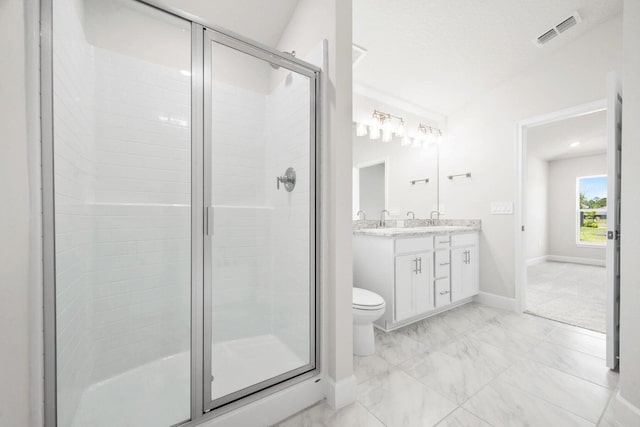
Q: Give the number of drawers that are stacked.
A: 3